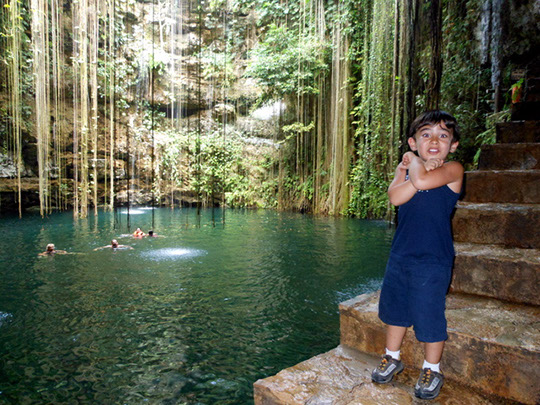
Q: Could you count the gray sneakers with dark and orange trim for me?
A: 2